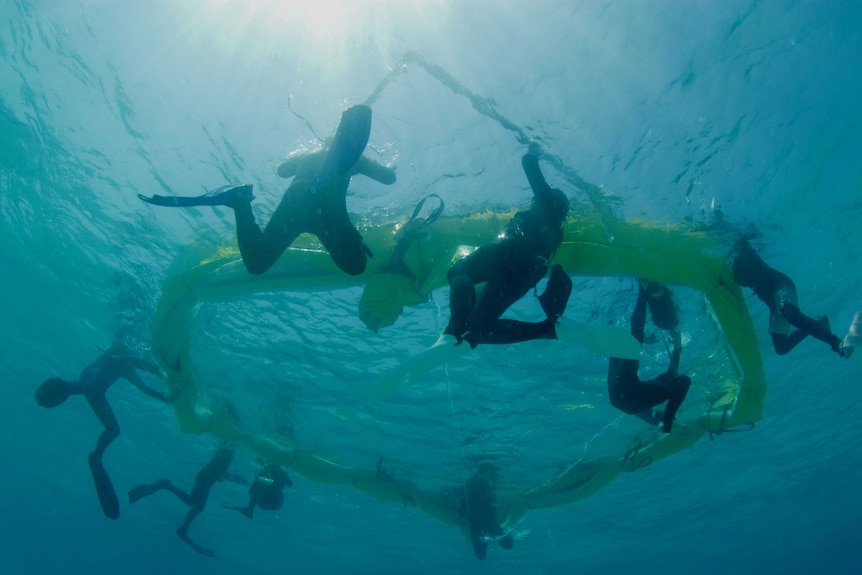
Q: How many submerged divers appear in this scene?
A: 8